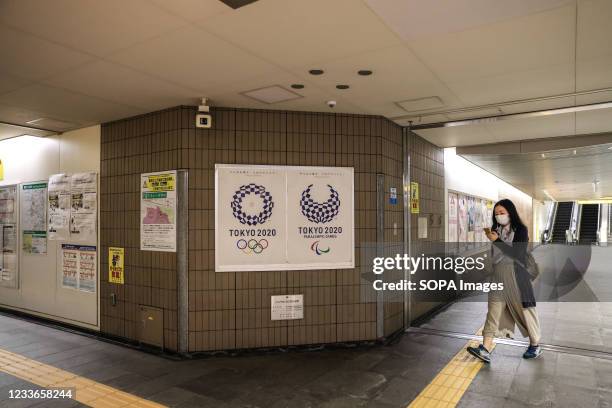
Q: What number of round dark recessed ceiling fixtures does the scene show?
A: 4